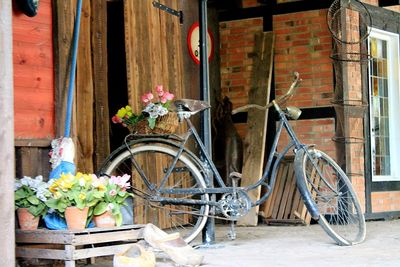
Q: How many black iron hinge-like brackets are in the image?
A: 2